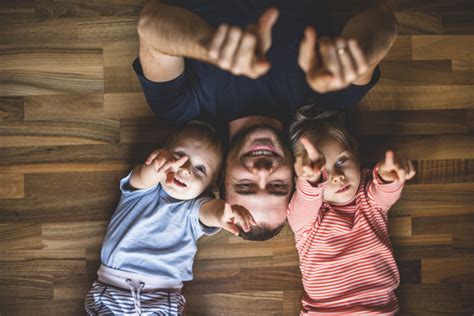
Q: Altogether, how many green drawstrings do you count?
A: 0